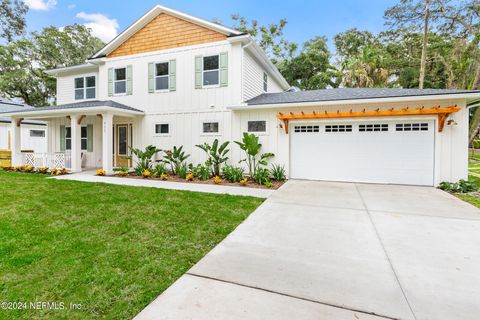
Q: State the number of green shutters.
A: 8